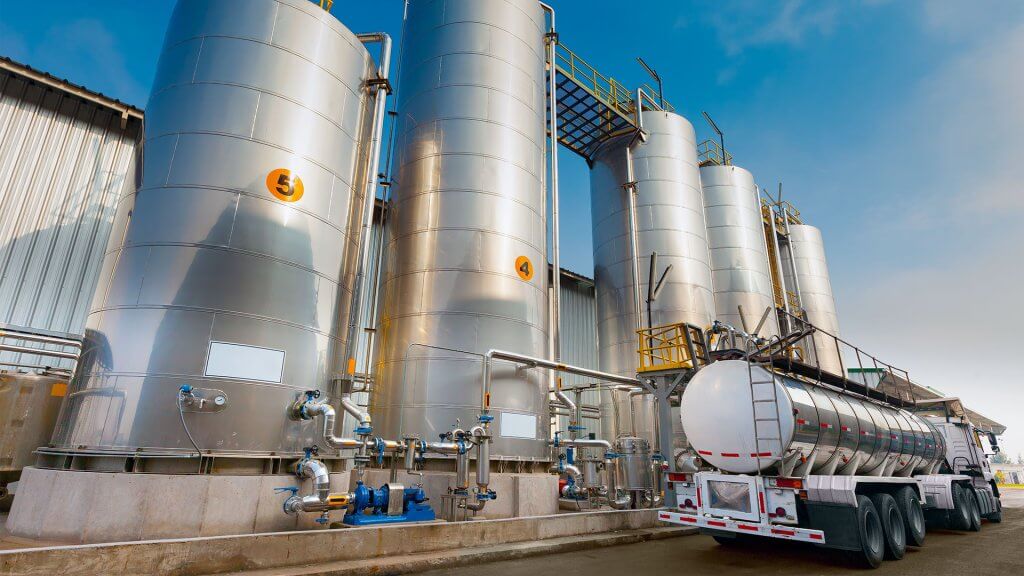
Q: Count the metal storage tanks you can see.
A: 5